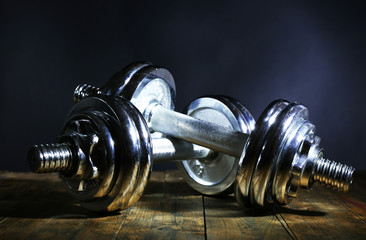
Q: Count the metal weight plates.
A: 10